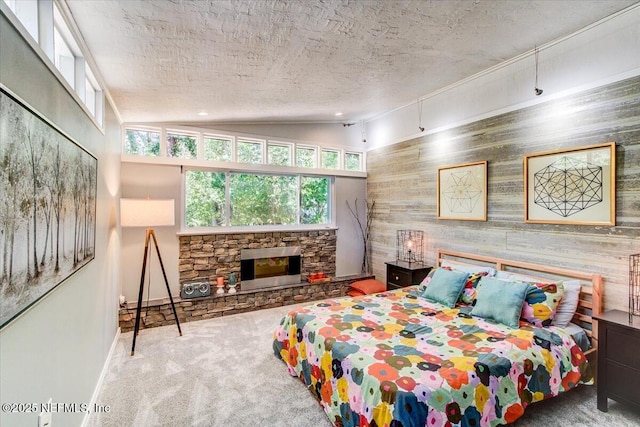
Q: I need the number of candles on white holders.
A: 2